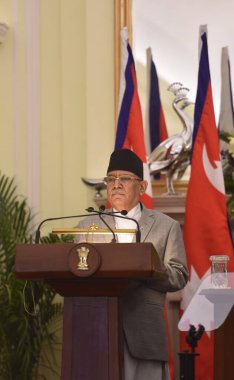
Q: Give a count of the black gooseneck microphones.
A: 3